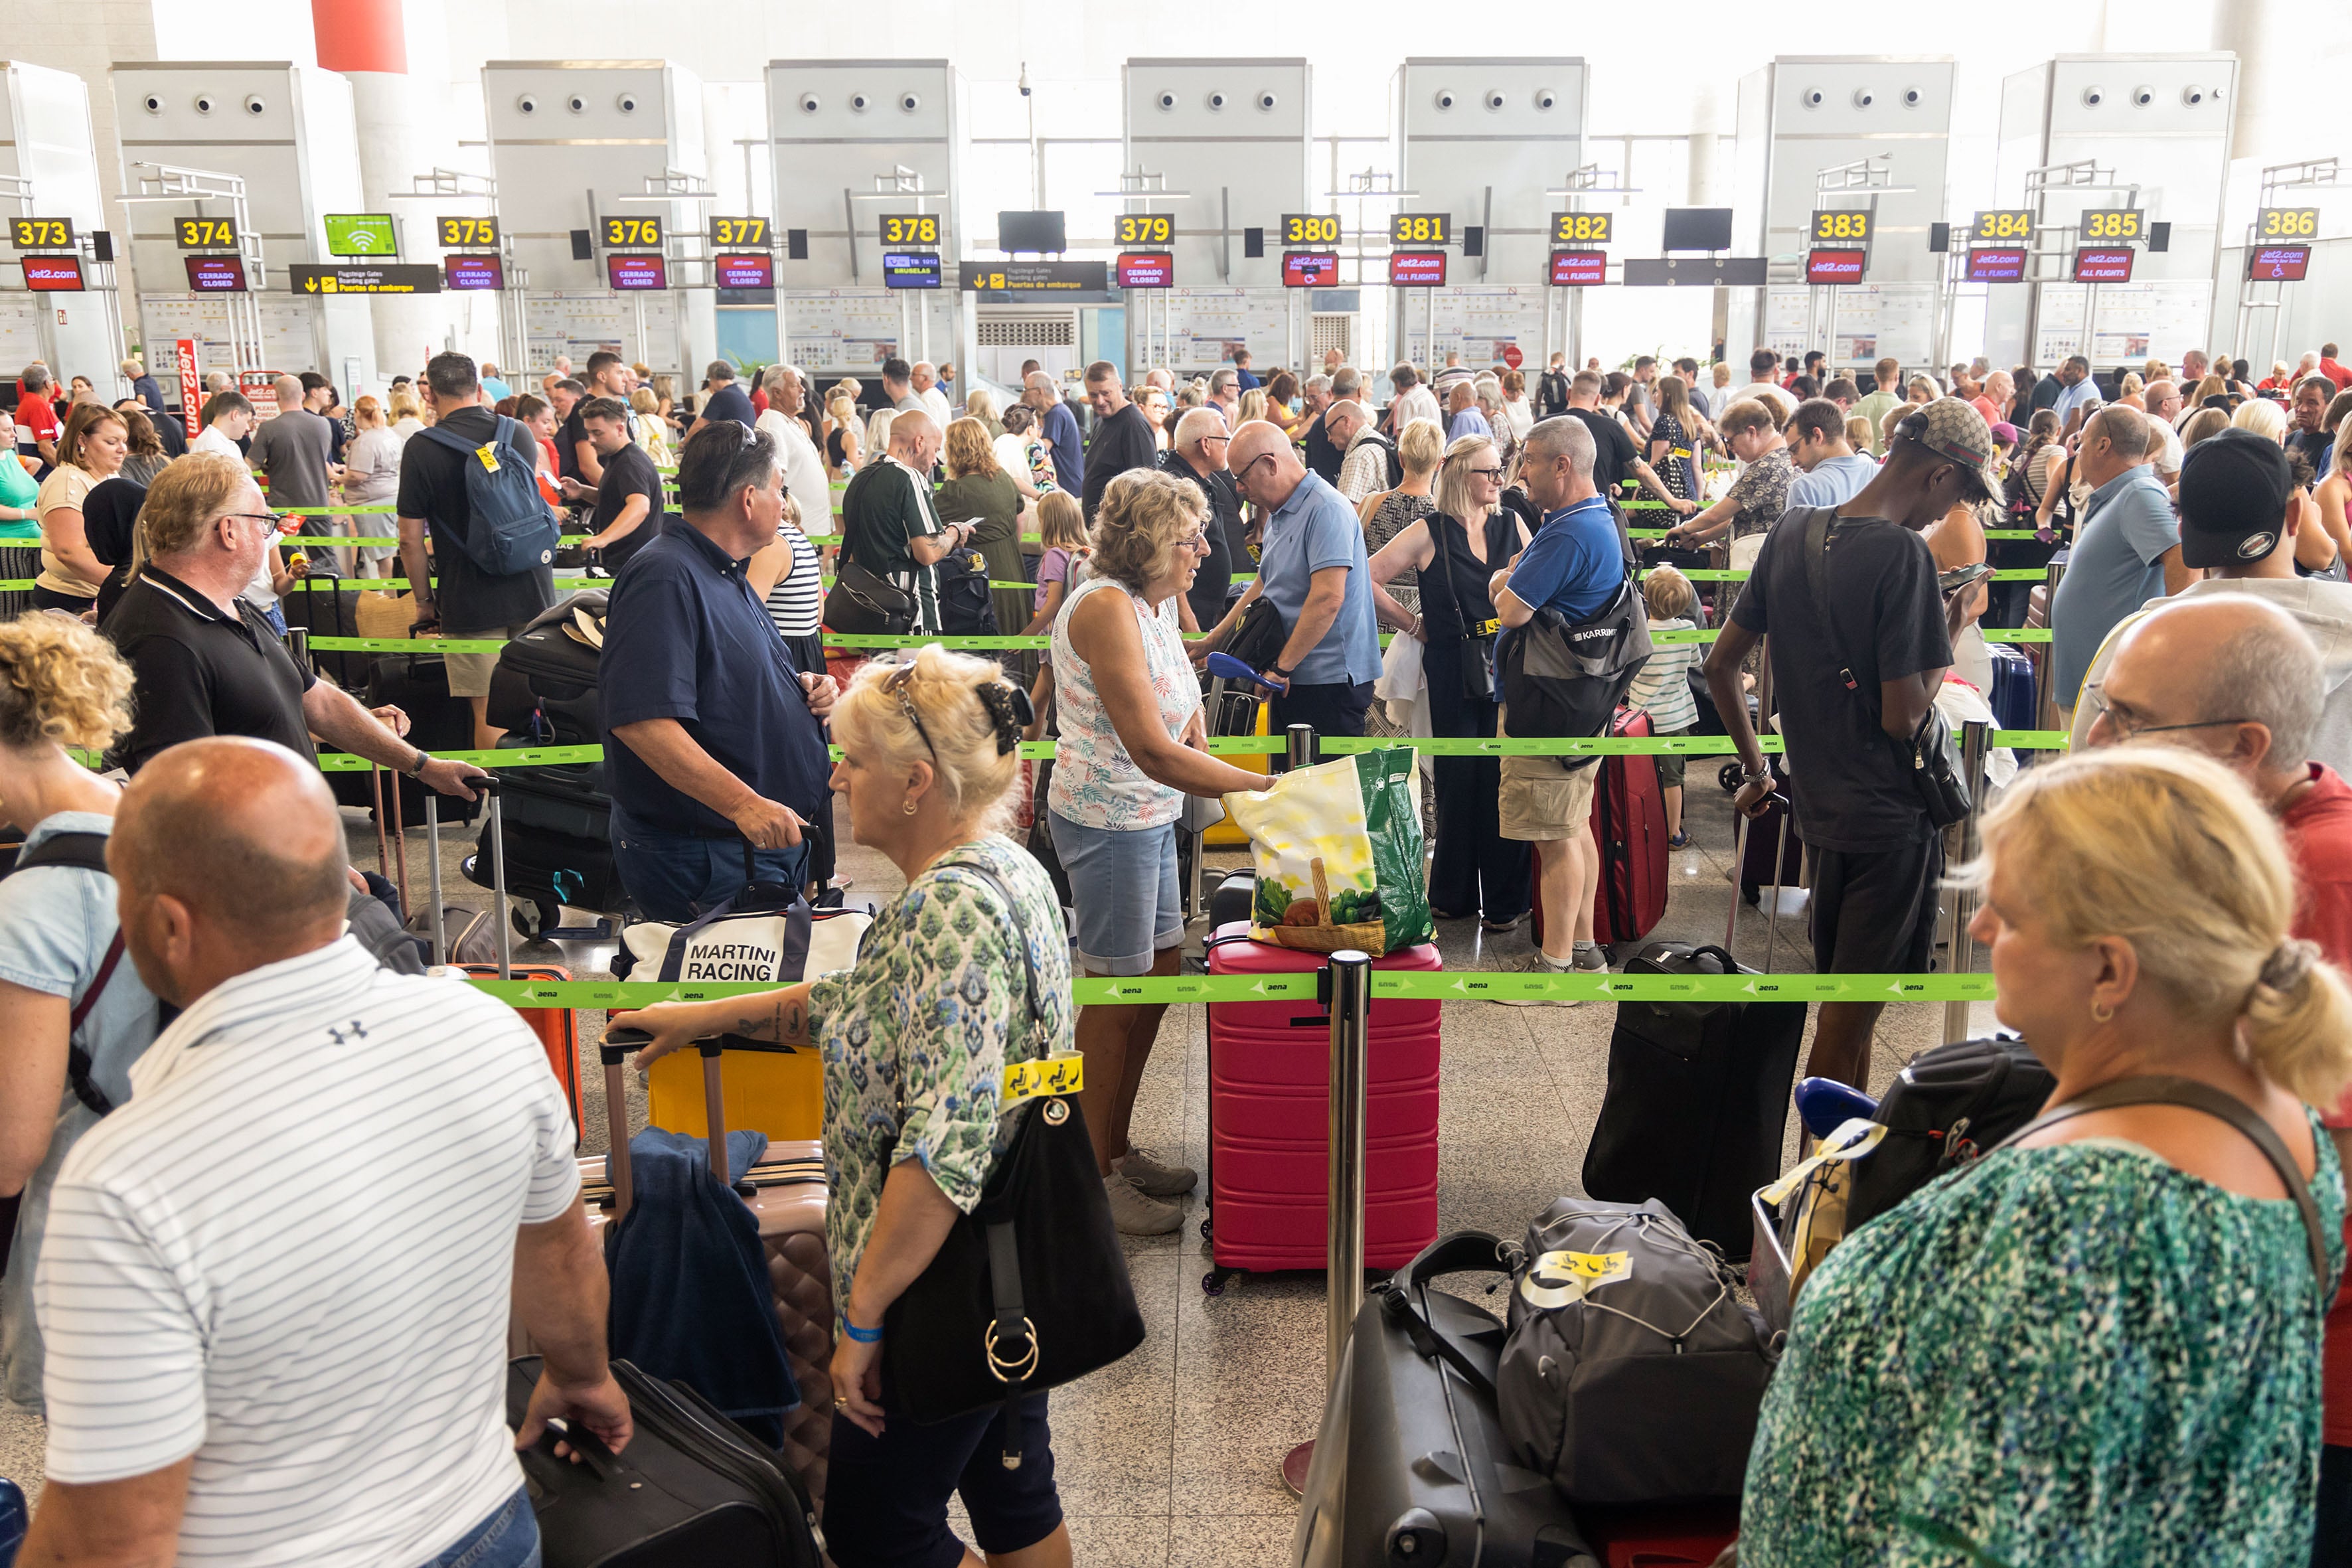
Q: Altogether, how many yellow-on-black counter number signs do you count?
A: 14